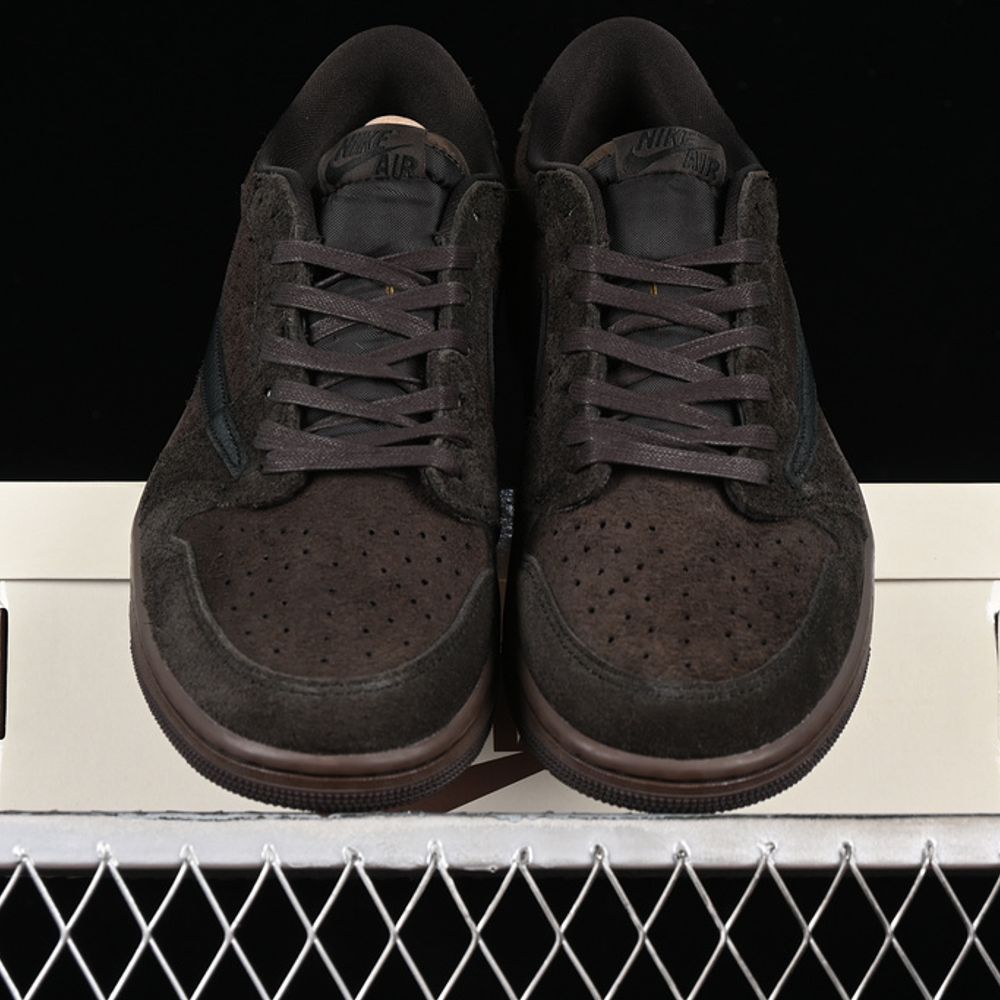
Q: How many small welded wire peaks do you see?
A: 12